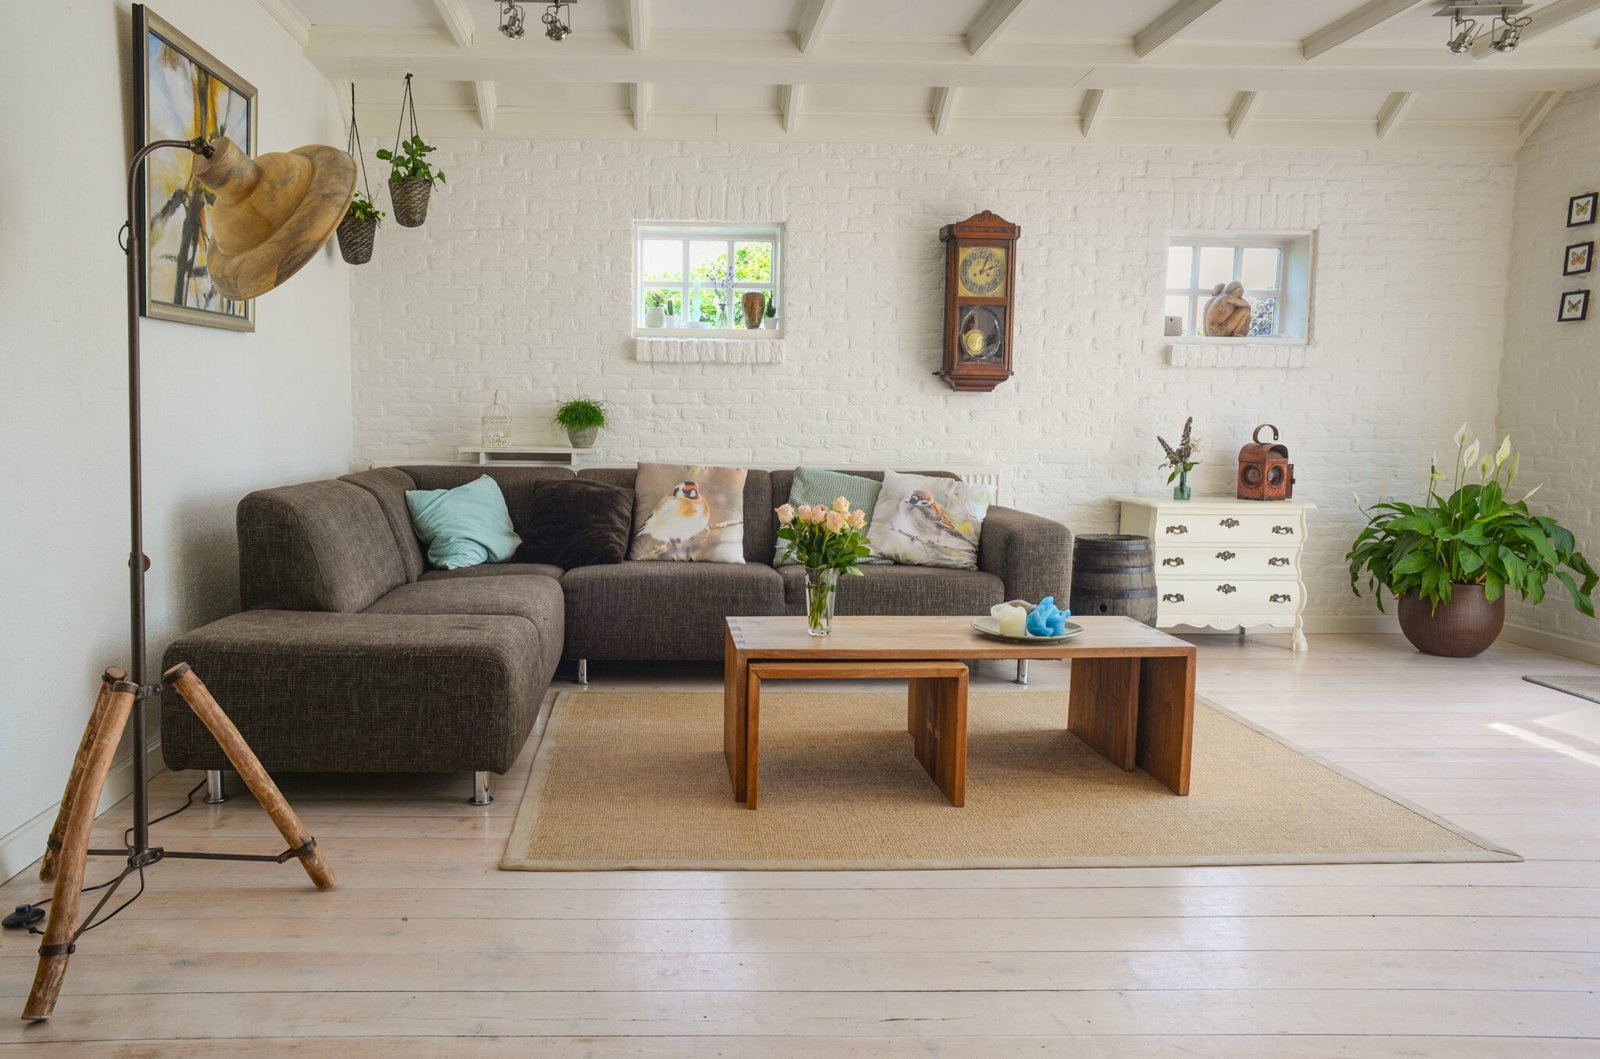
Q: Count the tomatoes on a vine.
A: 0